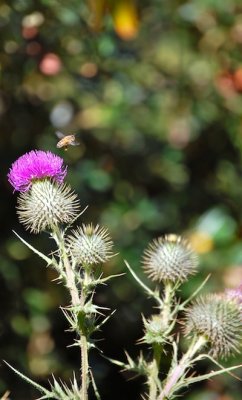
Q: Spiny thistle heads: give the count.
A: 4